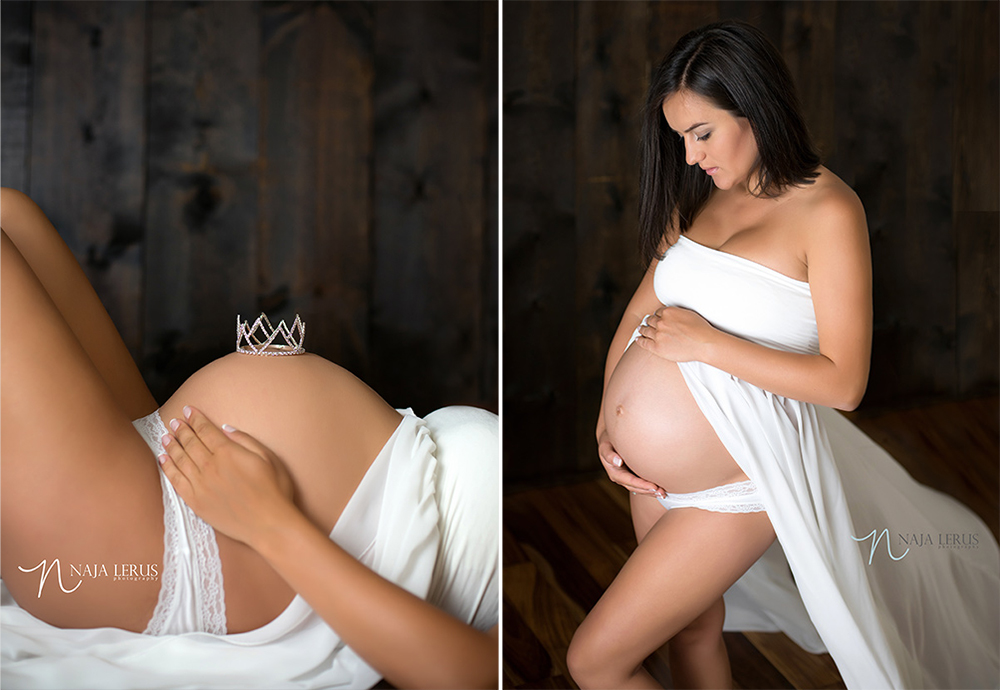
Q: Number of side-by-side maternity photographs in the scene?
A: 2